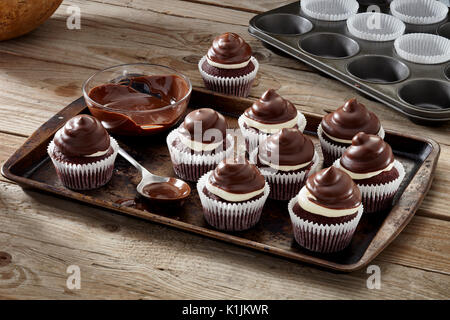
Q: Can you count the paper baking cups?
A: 13